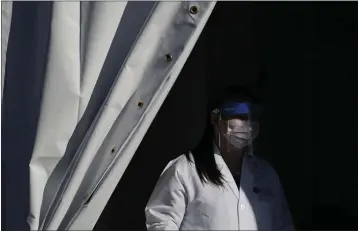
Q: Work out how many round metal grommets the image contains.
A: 4